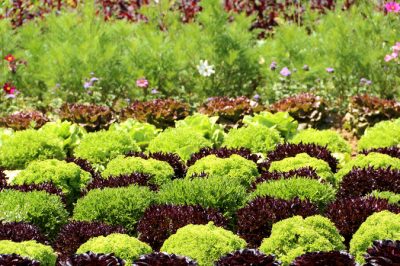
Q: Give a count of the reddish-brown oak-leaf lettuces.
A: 6